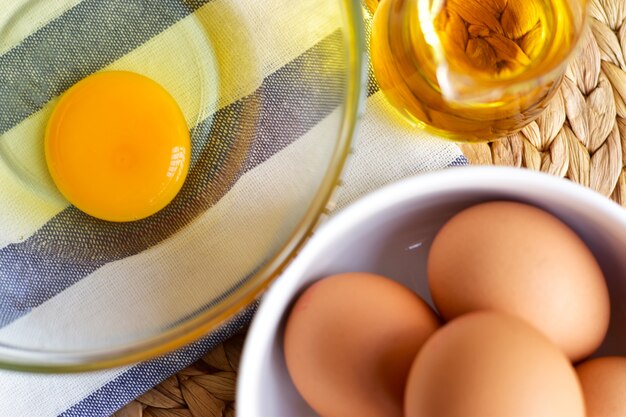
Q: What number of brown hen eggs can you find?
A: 4